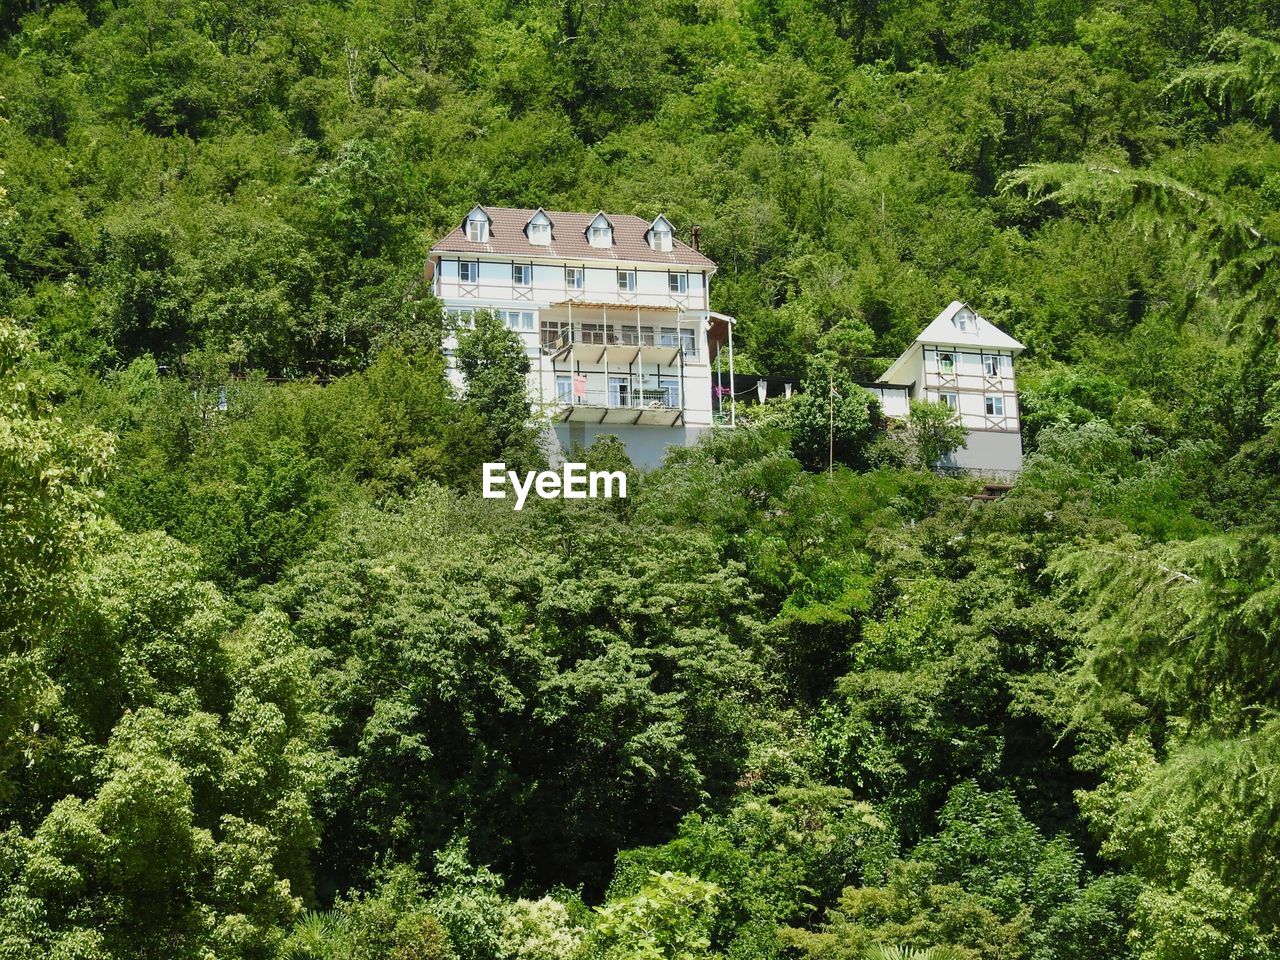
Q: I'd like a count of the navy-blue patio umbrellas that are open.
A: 0